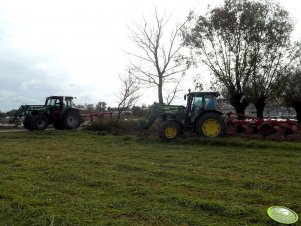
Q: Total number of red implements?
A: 2